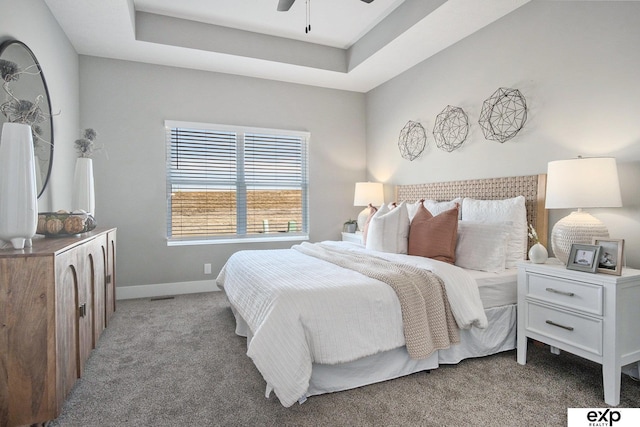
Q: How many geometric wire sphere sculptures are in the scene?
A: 3